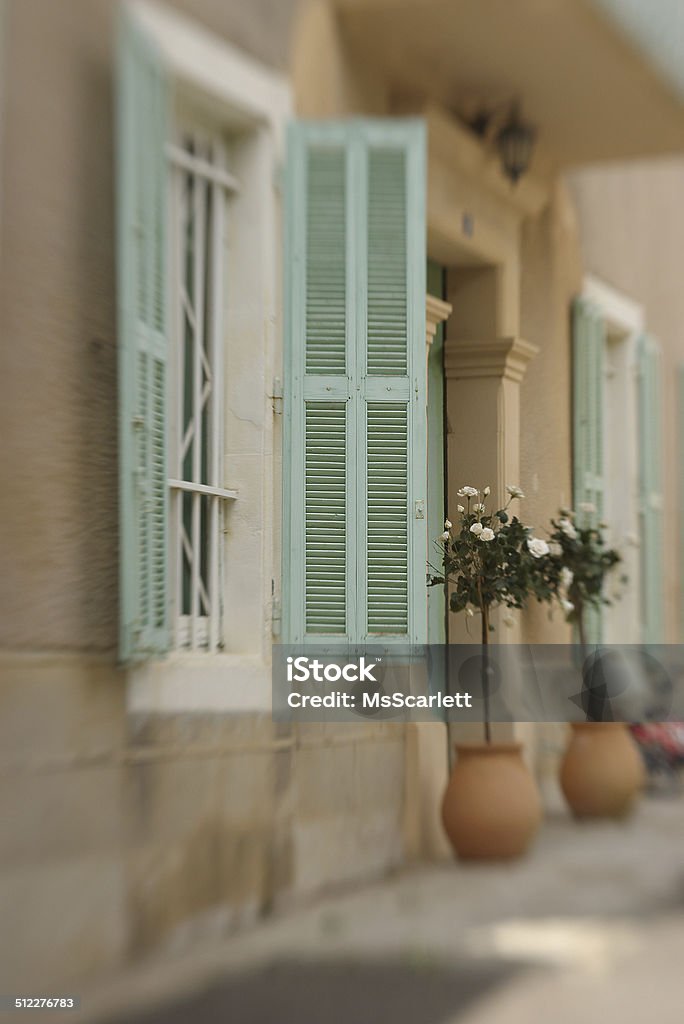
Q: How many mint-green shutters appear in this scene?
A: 4